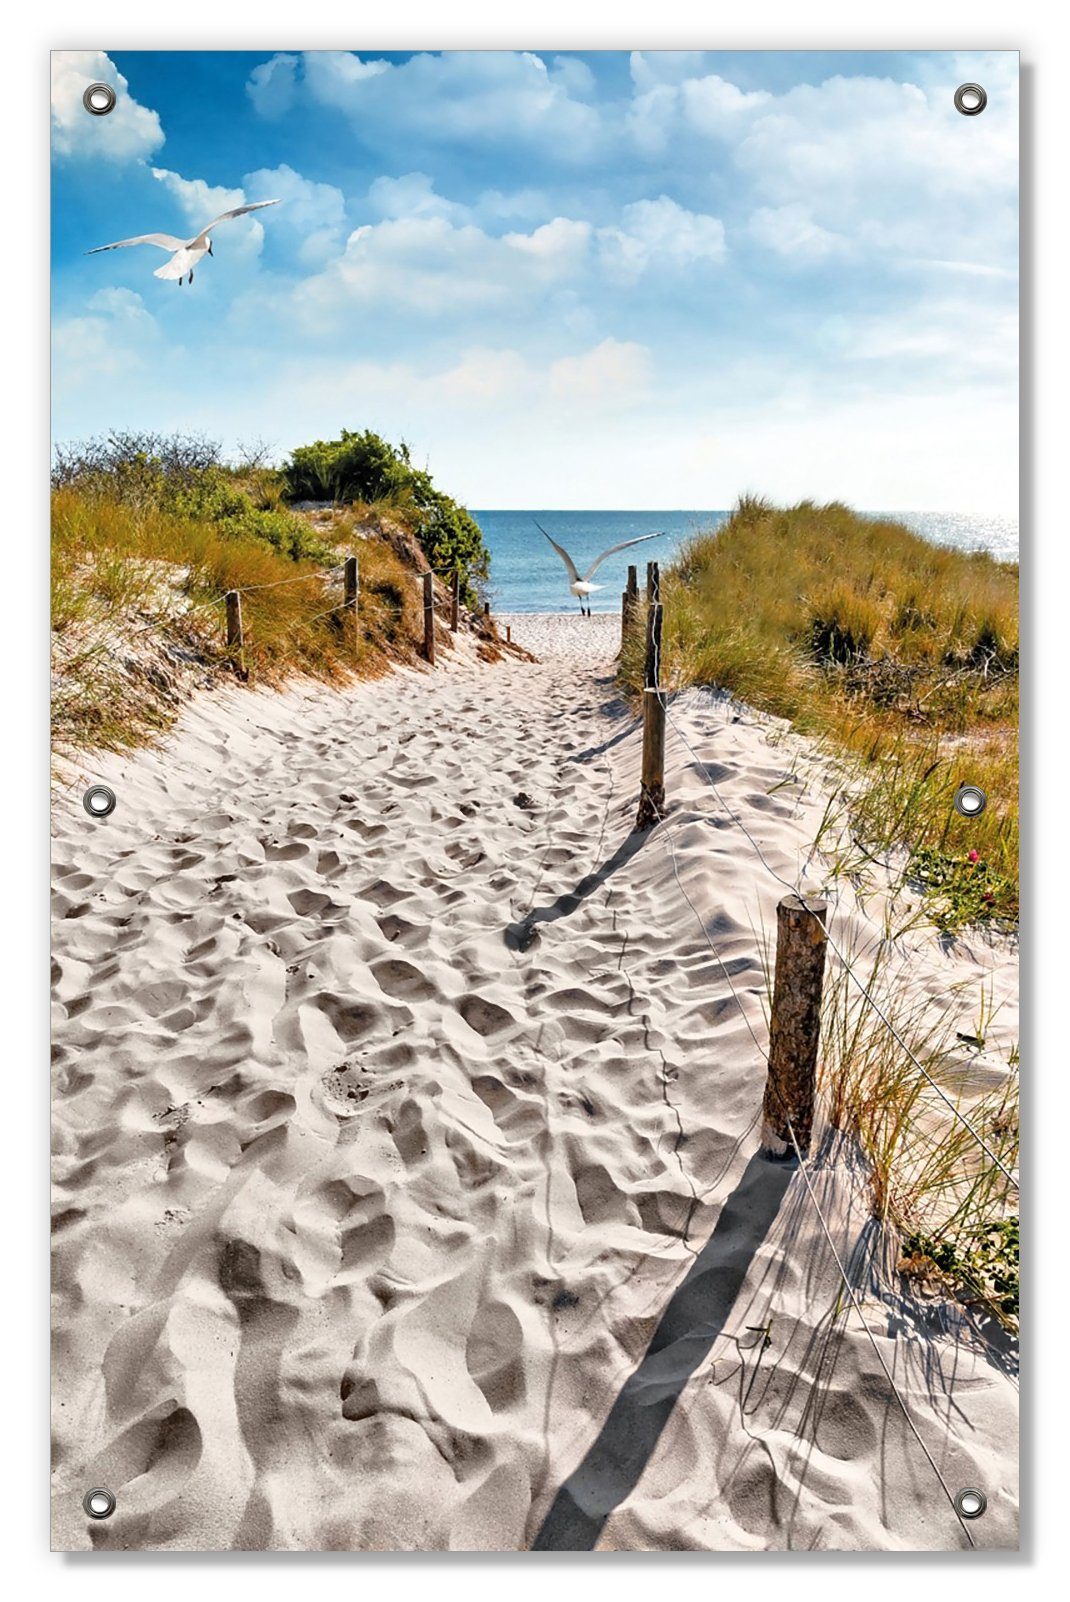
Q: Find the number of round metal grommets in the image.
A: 6